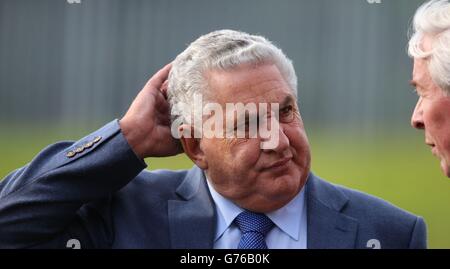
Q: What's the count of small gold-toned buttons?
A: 4